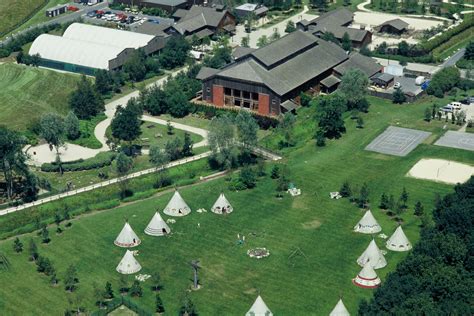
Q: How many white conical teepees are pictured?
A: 11